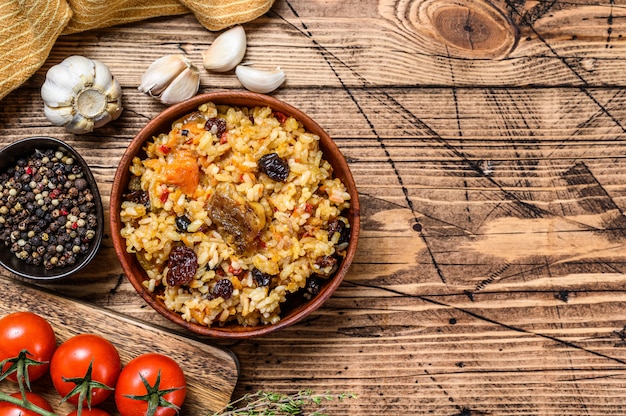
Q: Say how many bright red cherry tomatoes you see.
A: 5